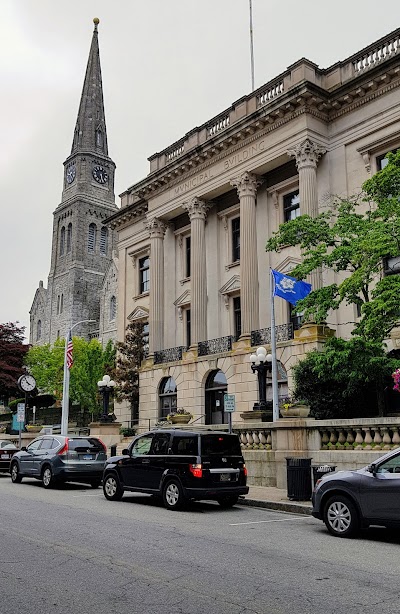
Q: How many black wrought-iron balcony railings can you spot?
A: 3